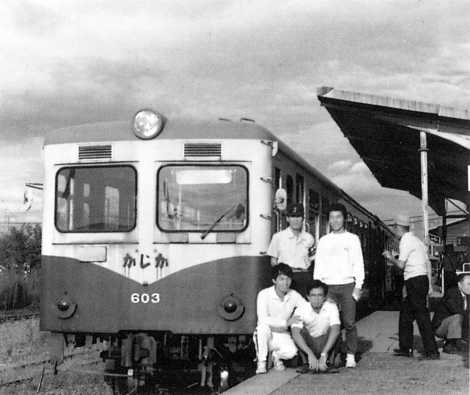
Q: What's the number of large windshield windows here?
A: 2